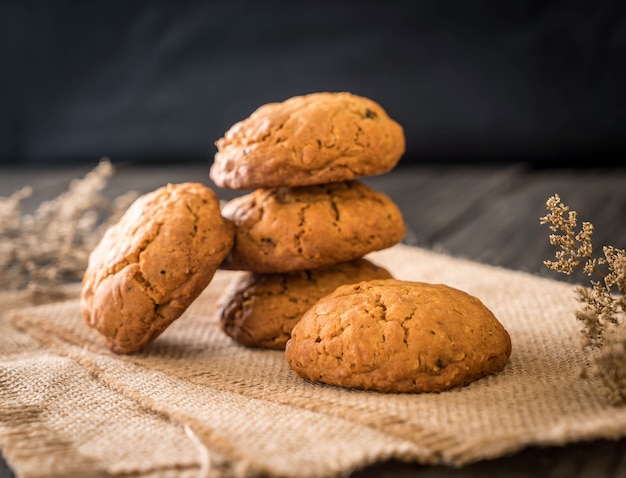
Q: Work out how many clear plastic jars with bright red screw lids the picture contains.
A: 0